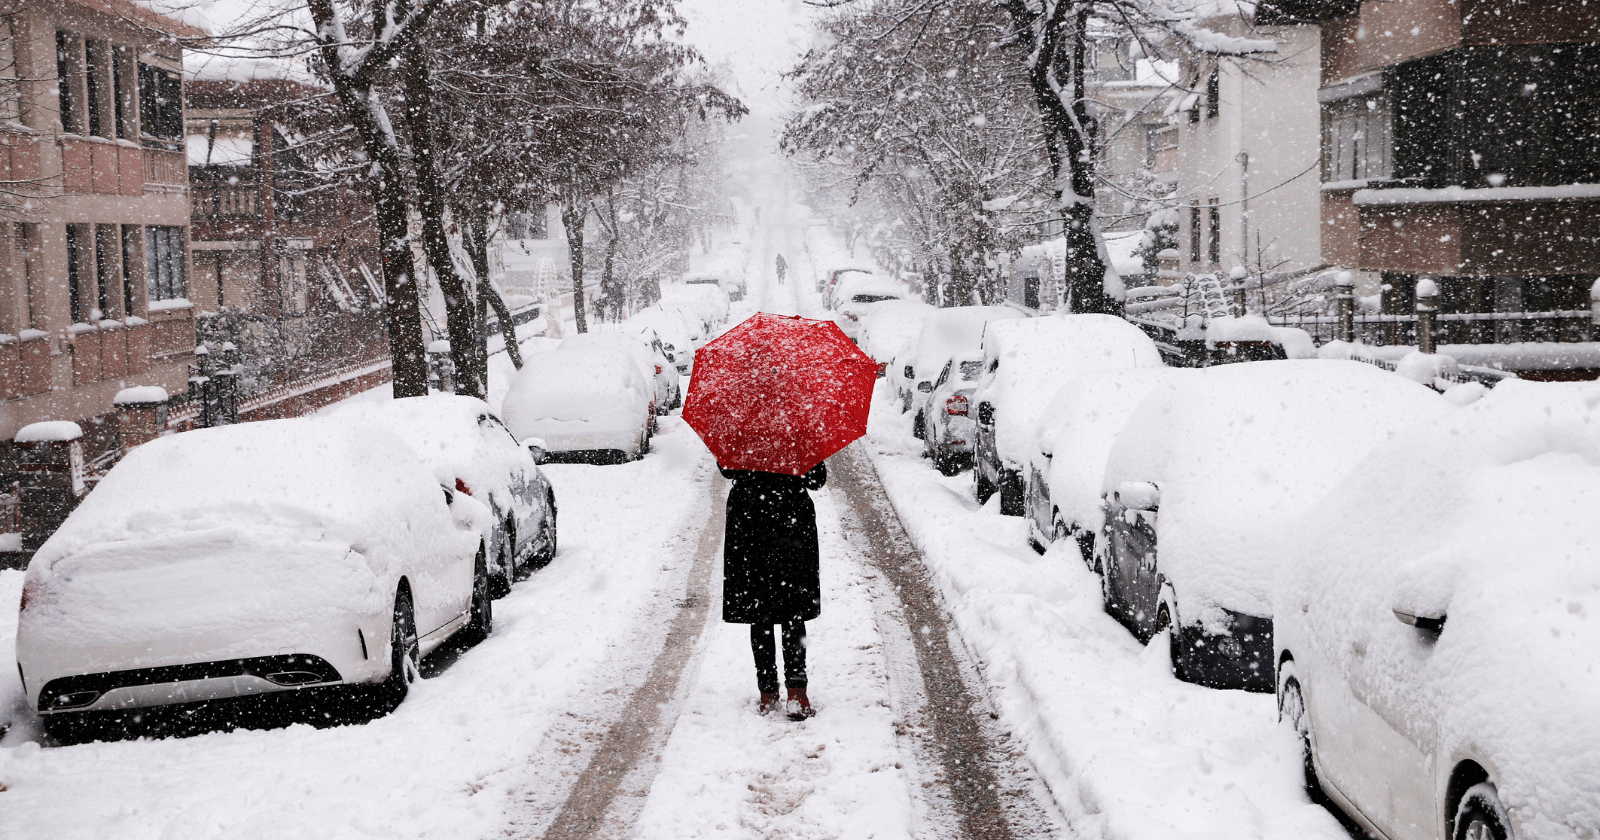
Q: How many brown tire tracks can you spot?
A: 2